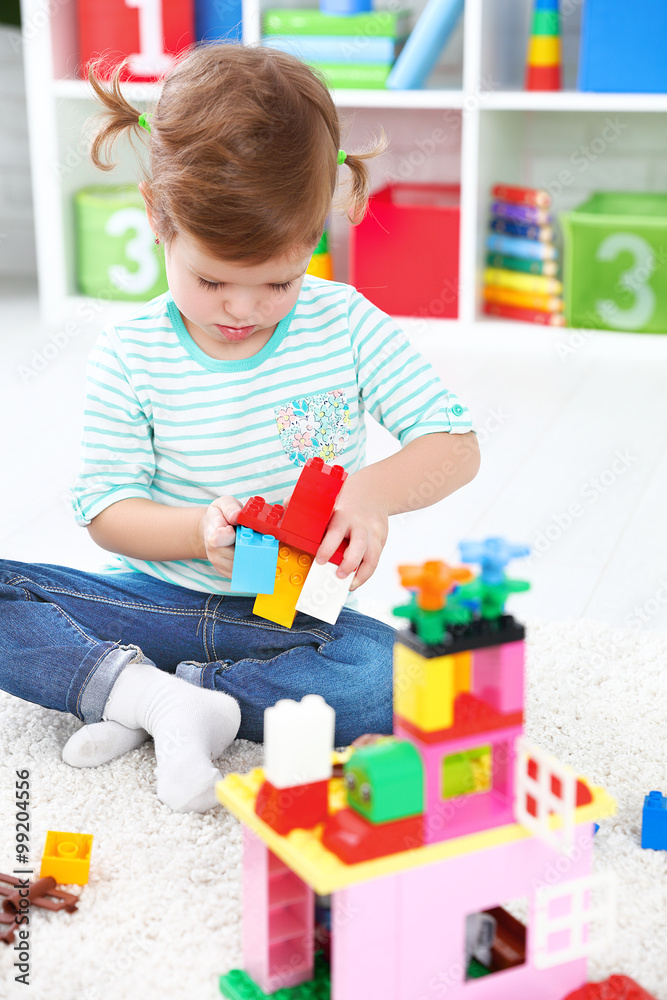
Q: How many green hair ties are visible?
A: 2